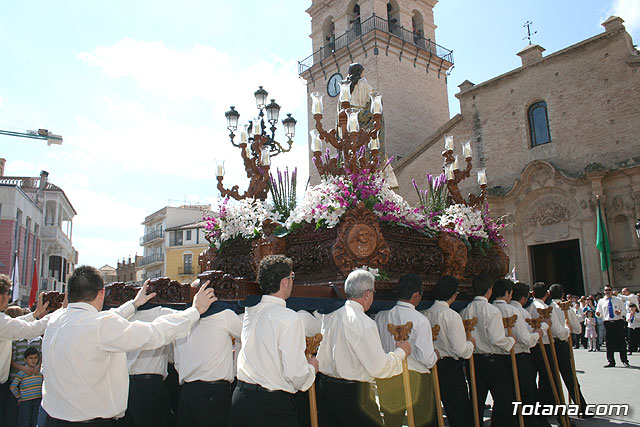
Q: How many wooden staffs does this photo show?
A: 8